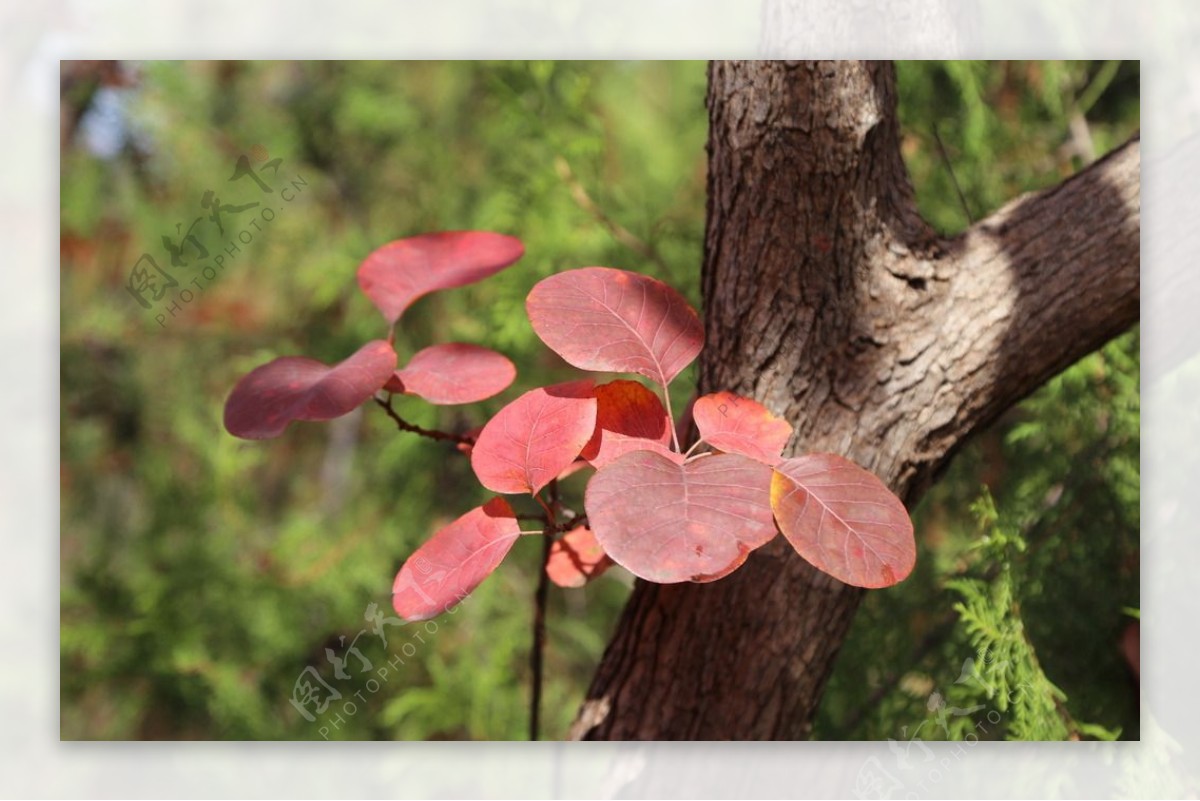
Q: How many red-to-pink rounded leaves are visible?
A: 11